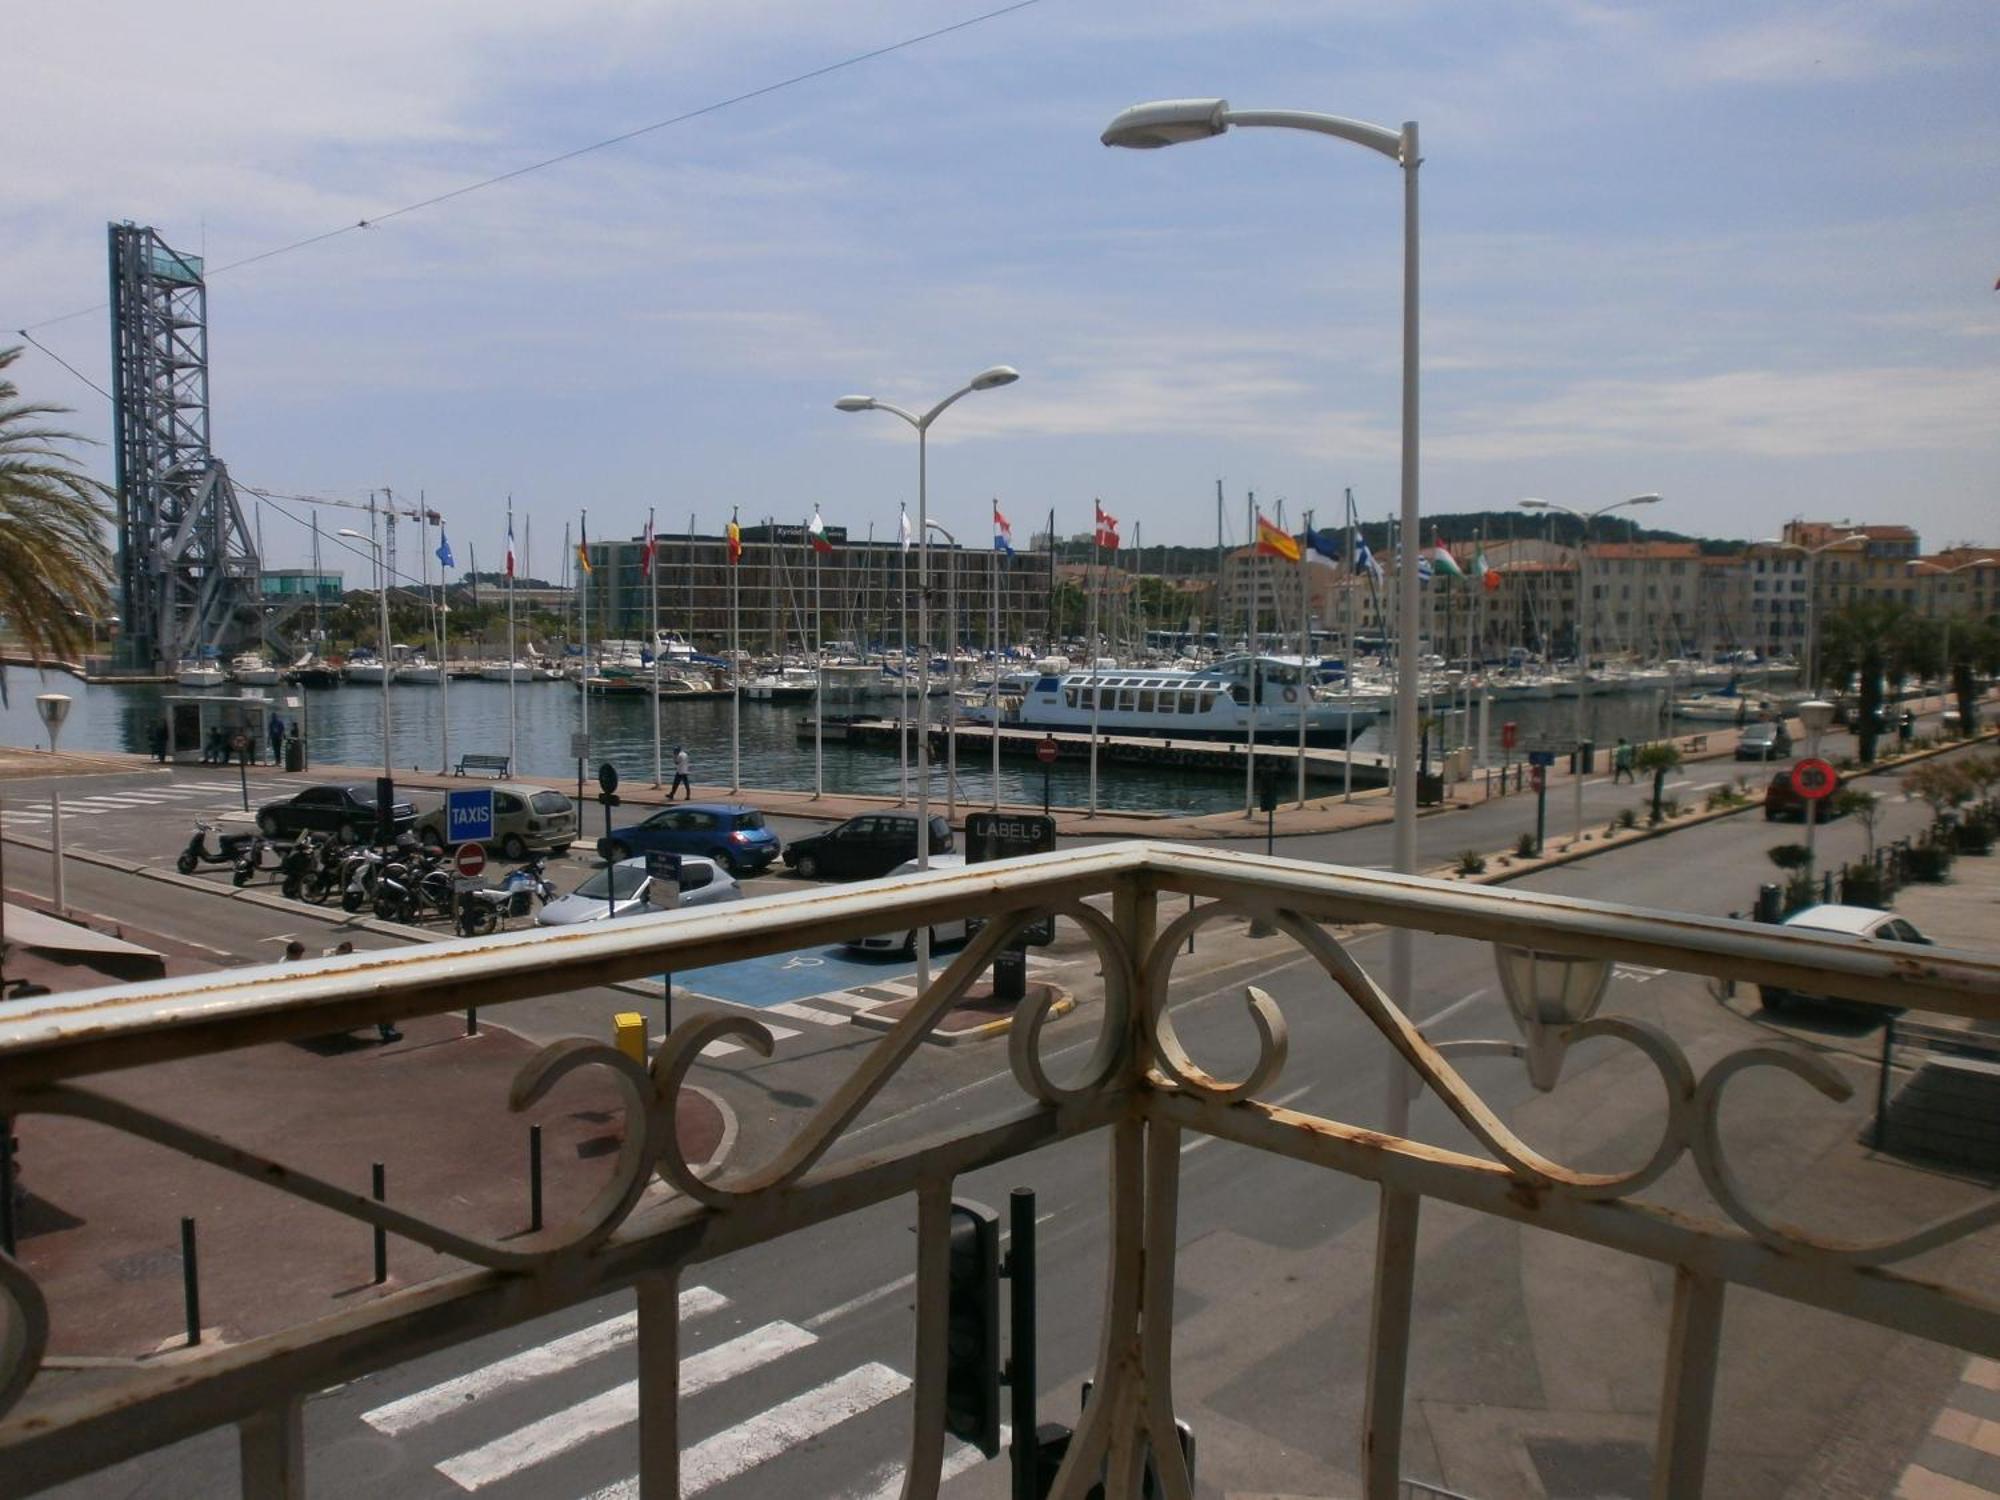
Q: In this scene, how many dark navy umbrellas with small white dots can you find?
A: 0